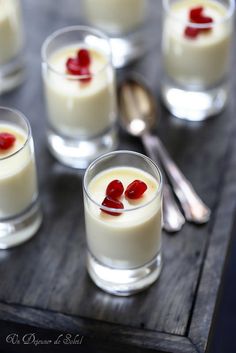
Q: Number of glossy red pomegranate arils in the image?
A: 10